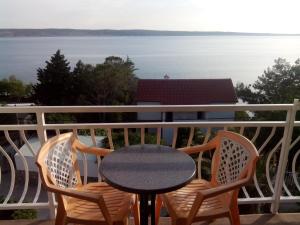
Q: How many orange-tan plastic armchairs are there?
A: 2